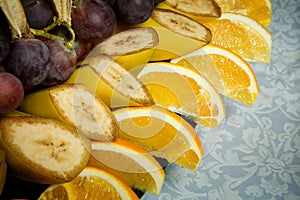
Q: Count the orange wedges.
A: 7